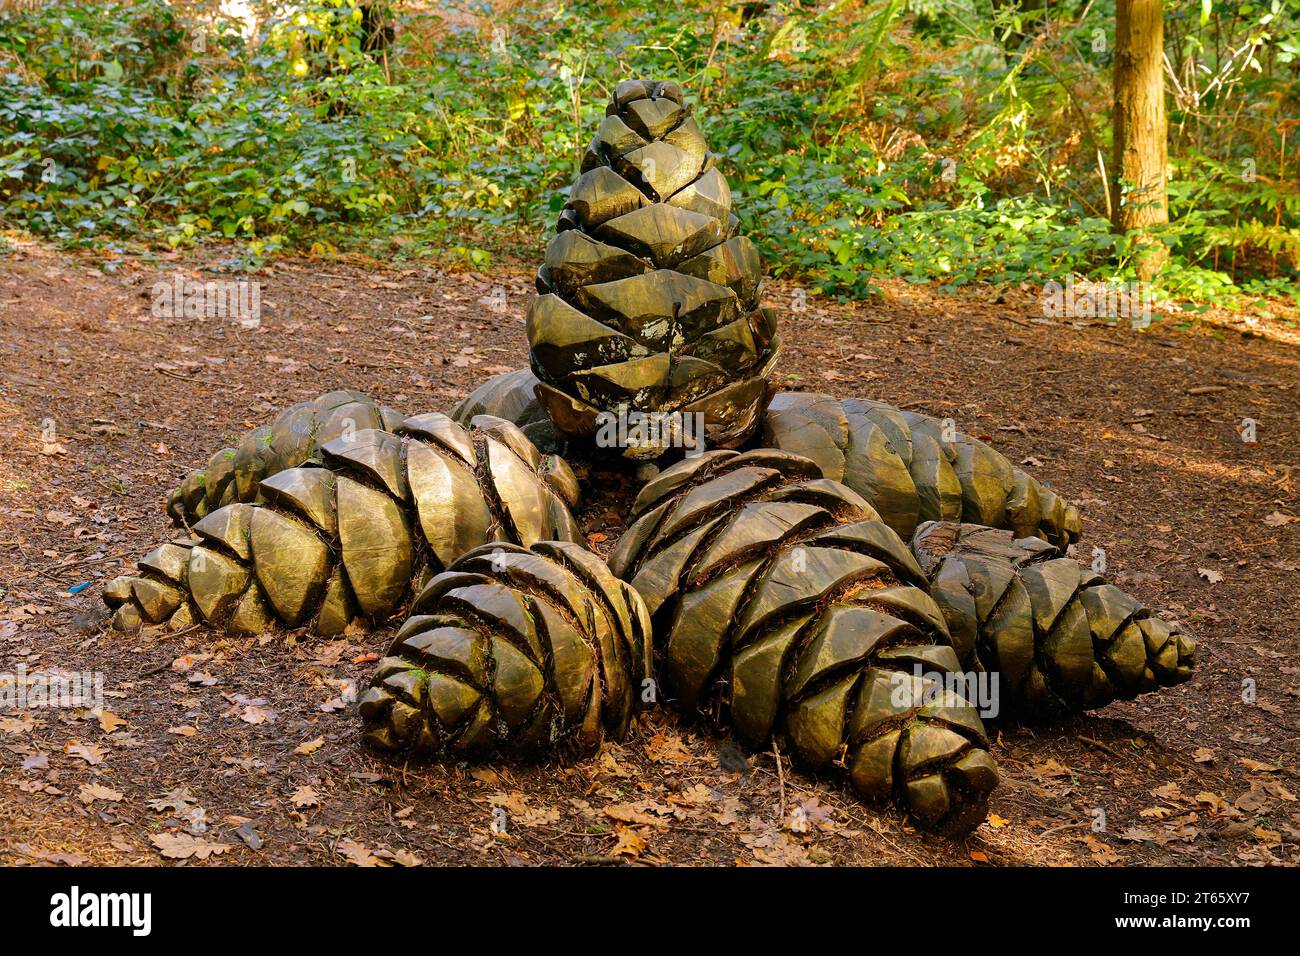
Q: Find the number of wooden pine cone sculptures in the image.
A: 8